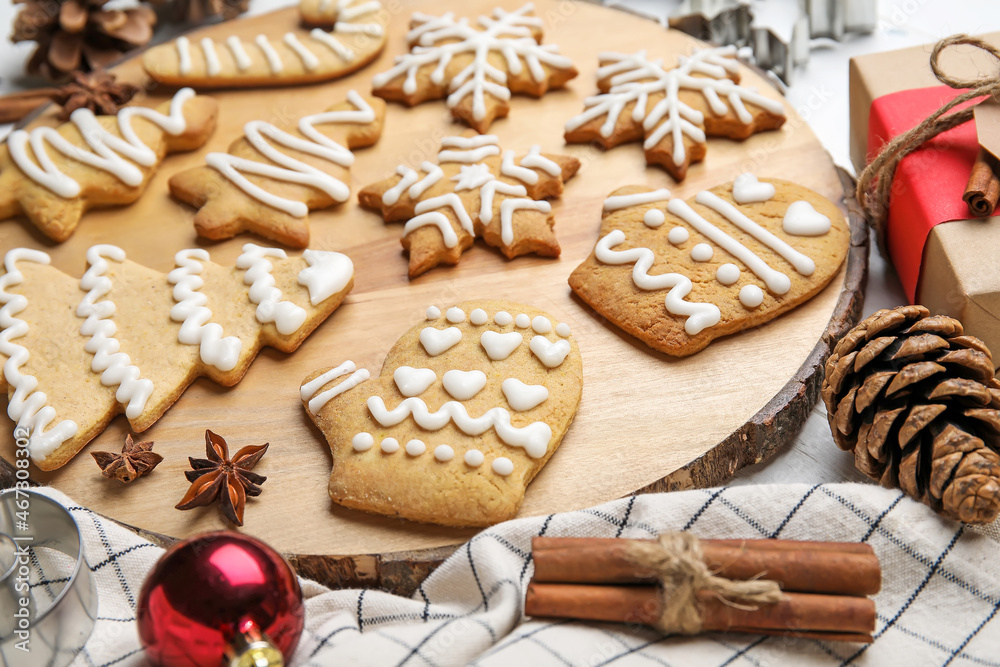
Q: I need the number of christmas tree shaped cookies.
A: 3